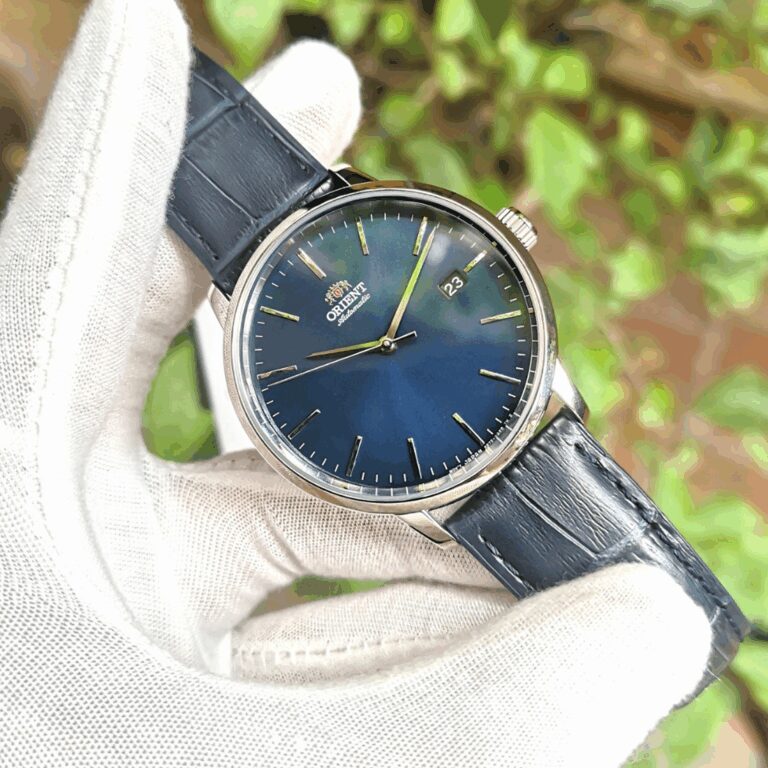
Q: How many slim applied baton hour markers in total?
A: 12